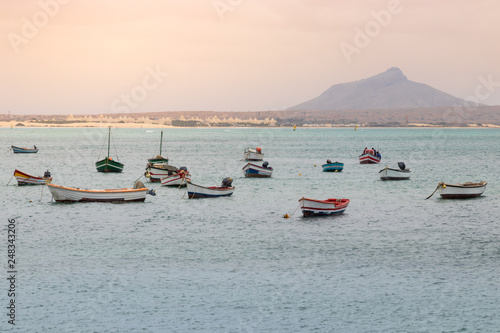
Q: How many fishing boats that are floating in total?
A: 15